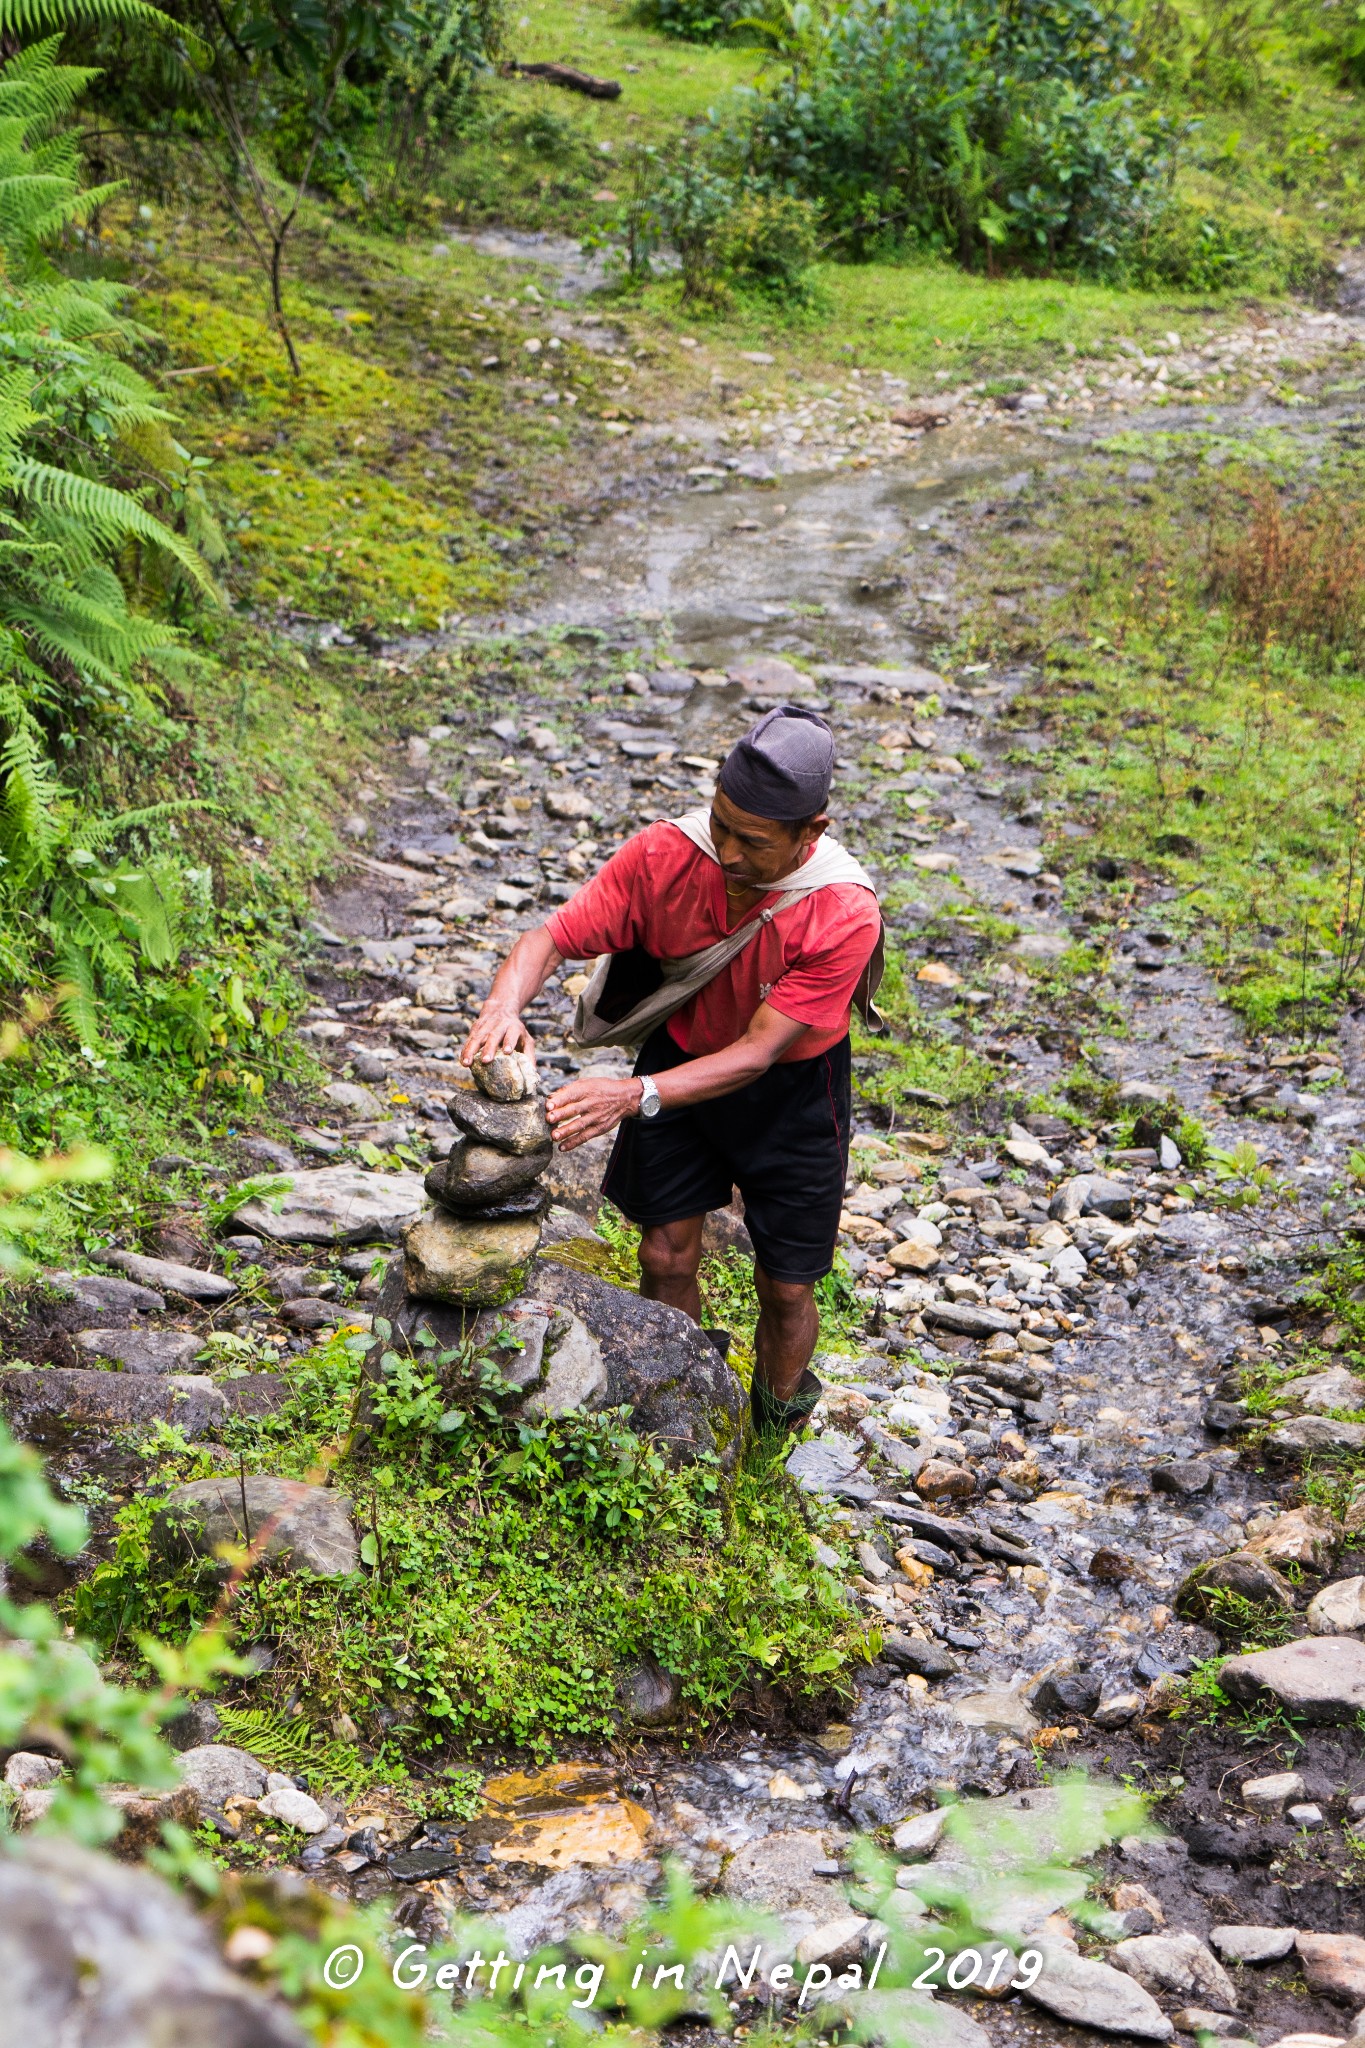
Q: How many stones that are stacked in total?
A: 5